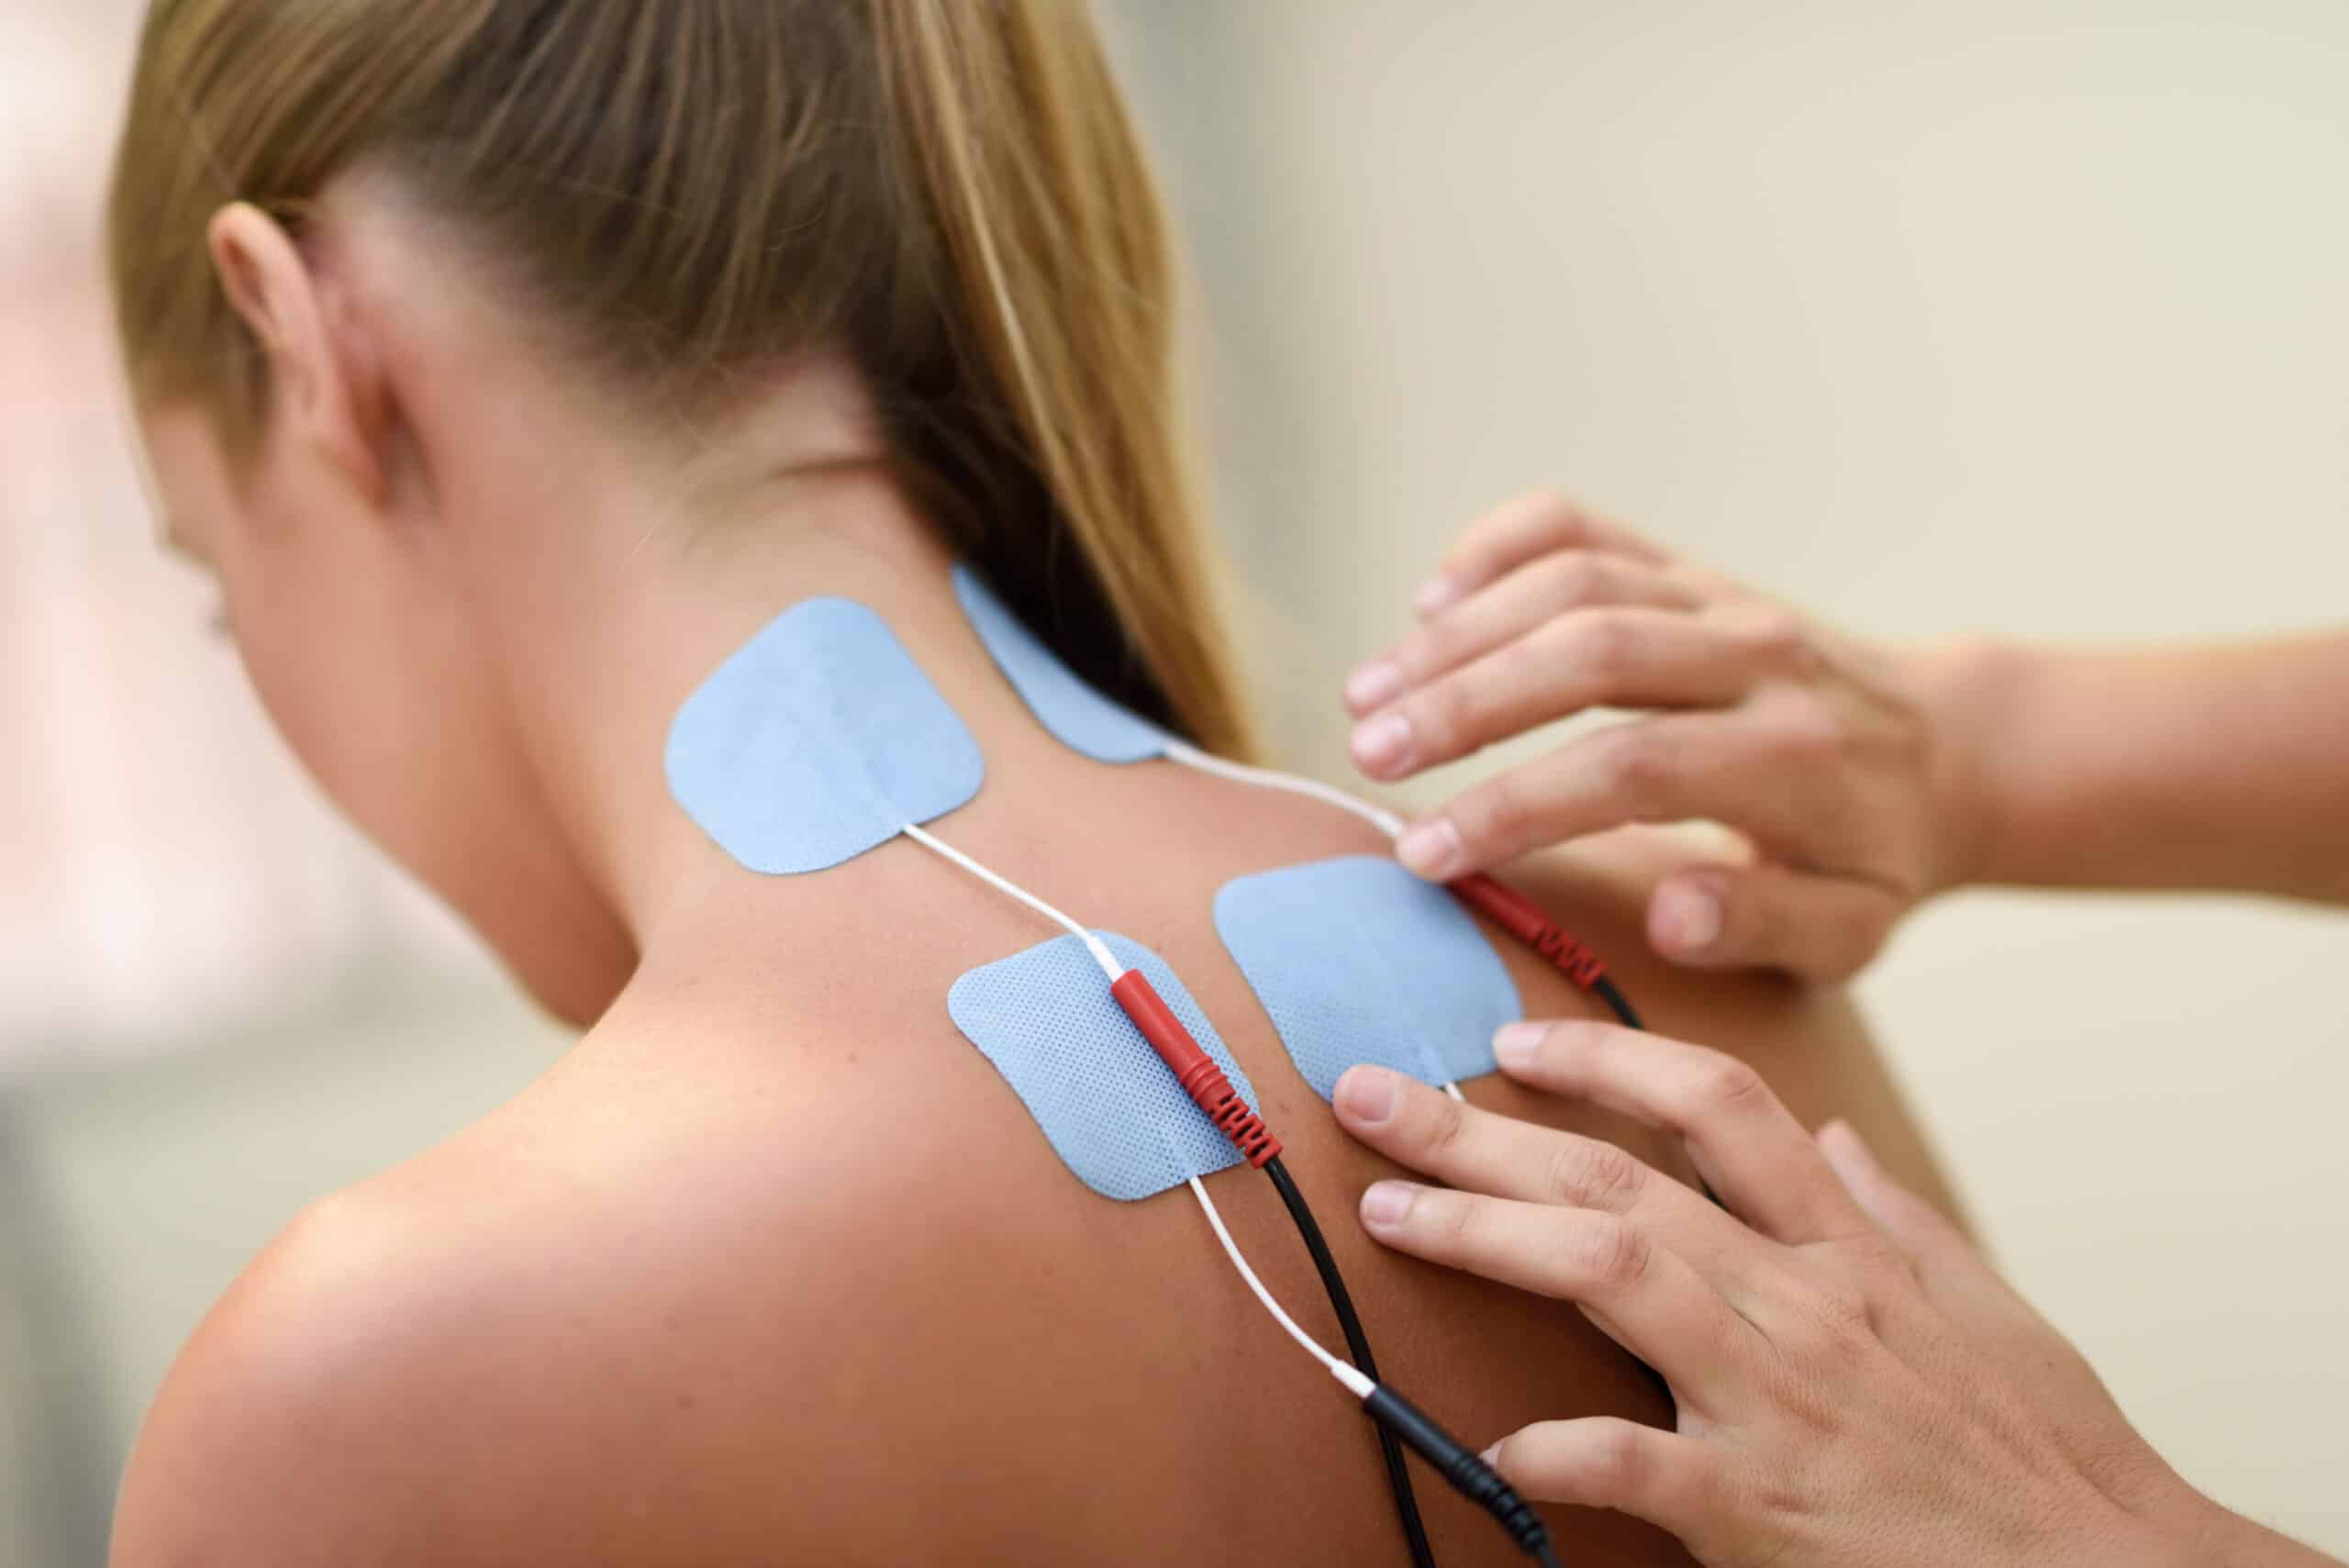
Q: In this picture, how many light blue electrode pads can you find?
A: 4